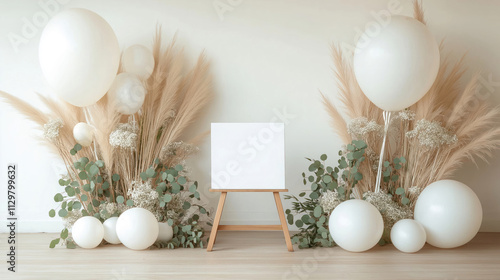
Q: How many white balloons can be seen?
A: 12